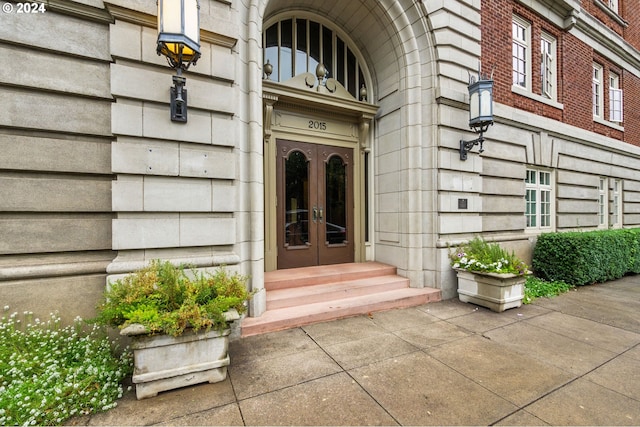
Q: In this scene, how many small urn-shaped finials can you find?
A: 3